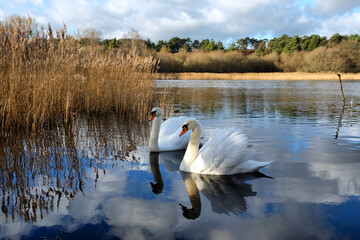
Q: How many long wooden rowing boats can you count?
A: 0